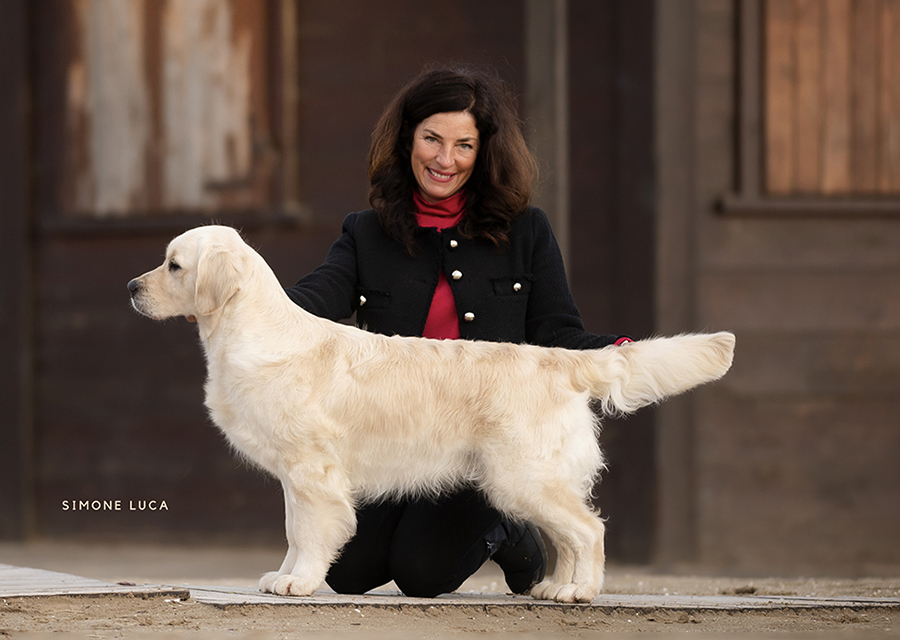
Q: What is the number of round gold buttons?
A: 5